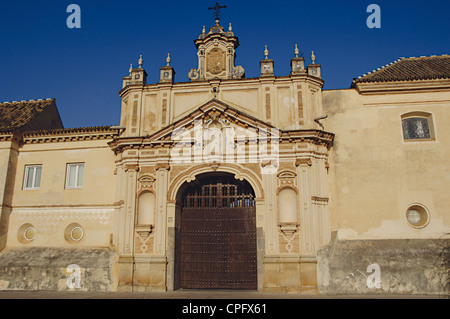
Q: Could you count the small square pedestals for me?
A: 6